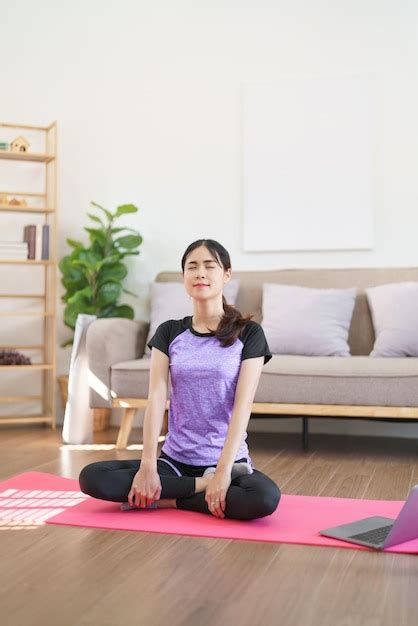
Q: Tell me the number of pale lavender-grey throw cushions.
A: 3